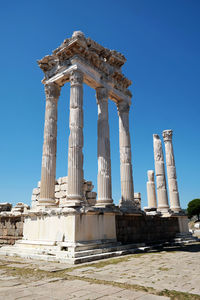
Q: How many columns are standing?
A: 7